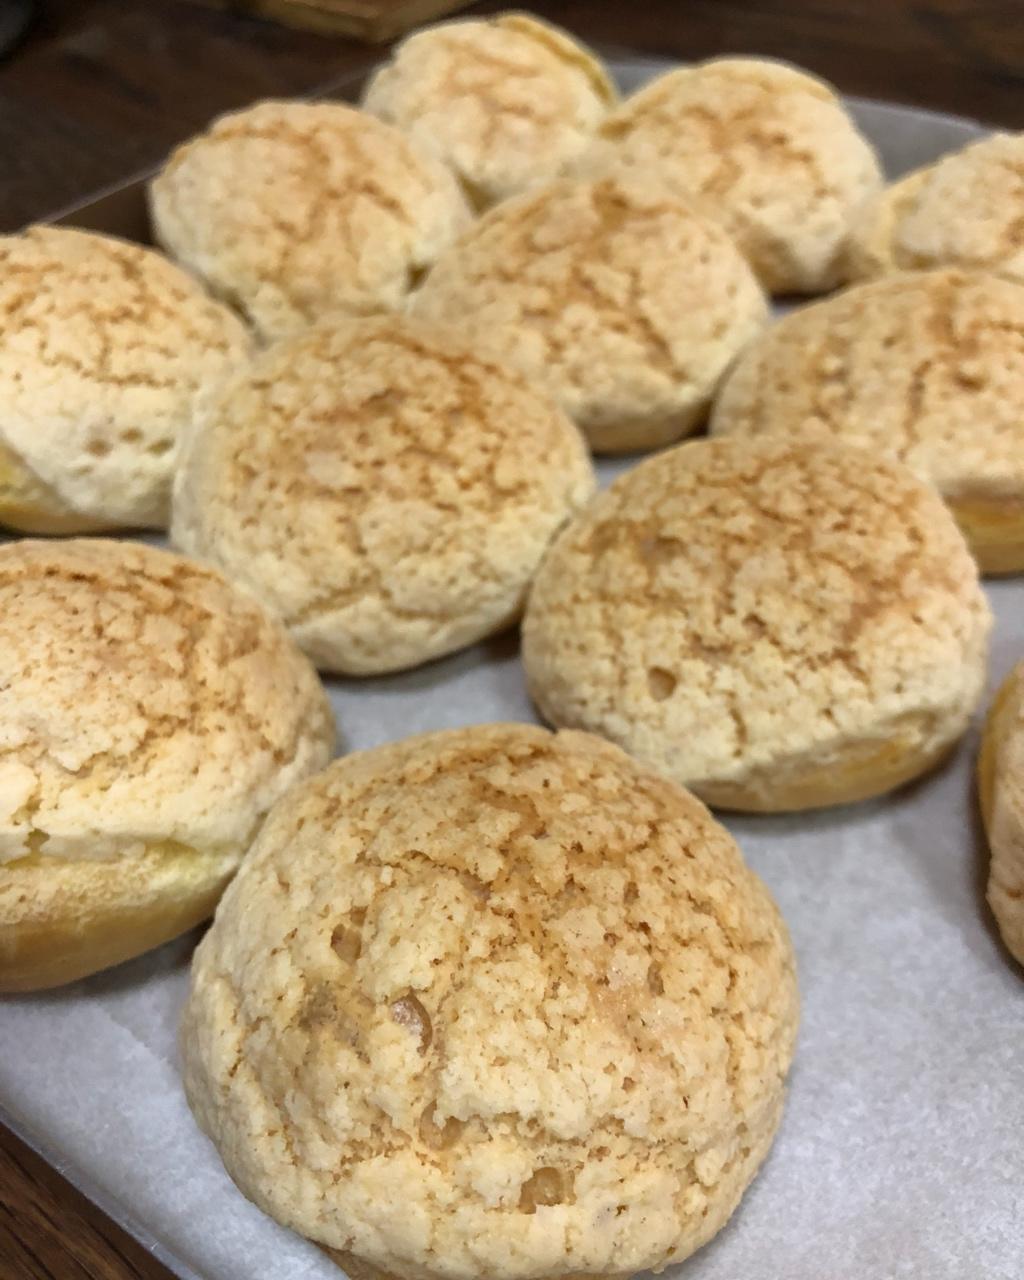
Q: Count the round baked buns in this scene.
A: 12